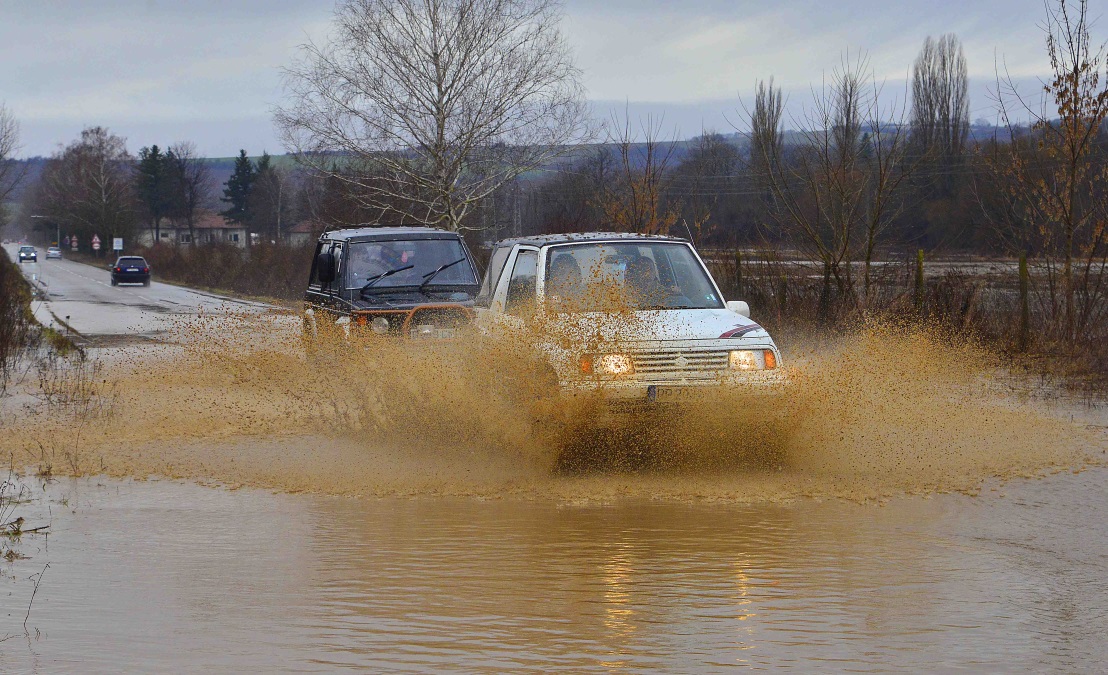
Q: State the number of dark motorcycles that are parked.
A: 0